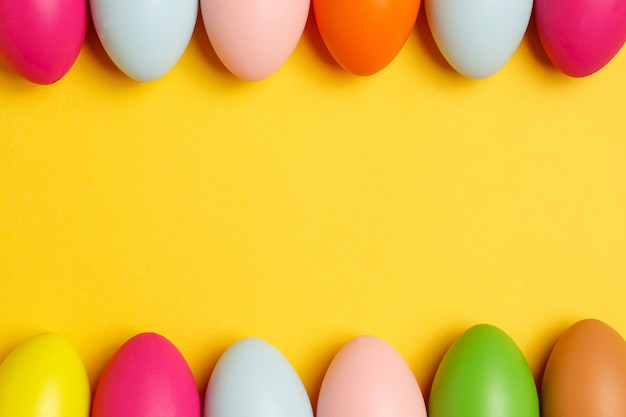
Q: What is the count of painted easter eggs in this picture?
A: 12